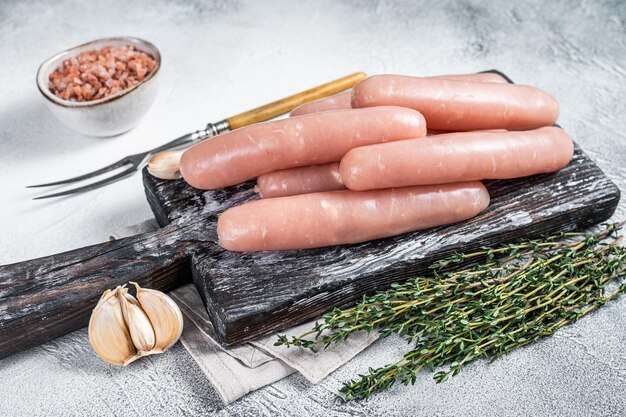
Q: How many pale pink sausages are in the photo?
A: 6